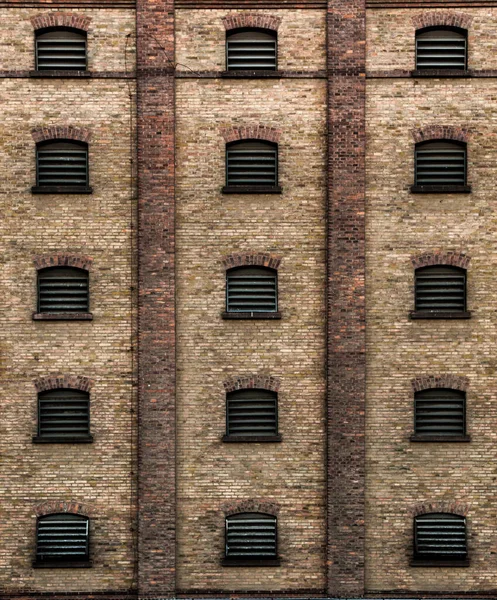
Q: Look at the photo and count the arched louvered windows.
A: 15